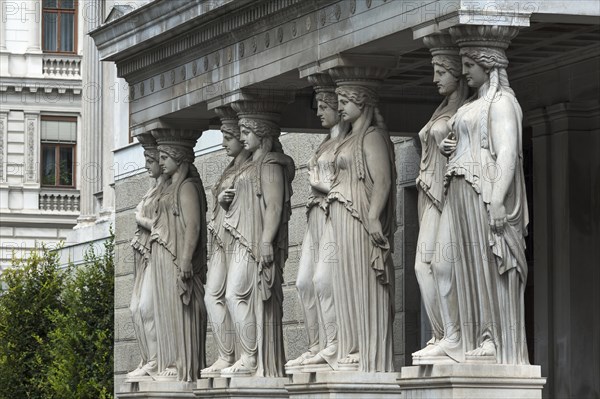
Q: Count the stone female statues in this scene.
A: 8